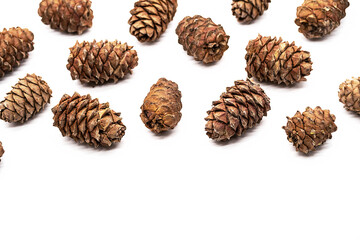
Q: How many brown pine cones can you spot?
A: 15